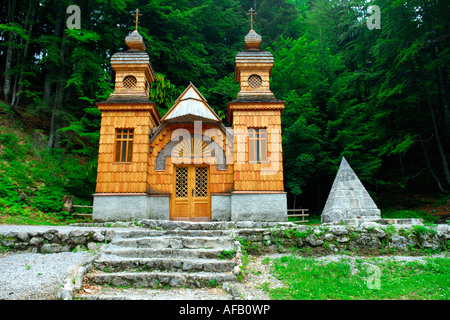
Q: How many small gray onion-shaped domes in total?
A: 2